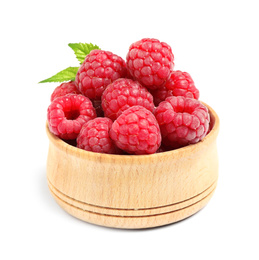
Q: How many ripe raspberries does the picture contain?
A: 9